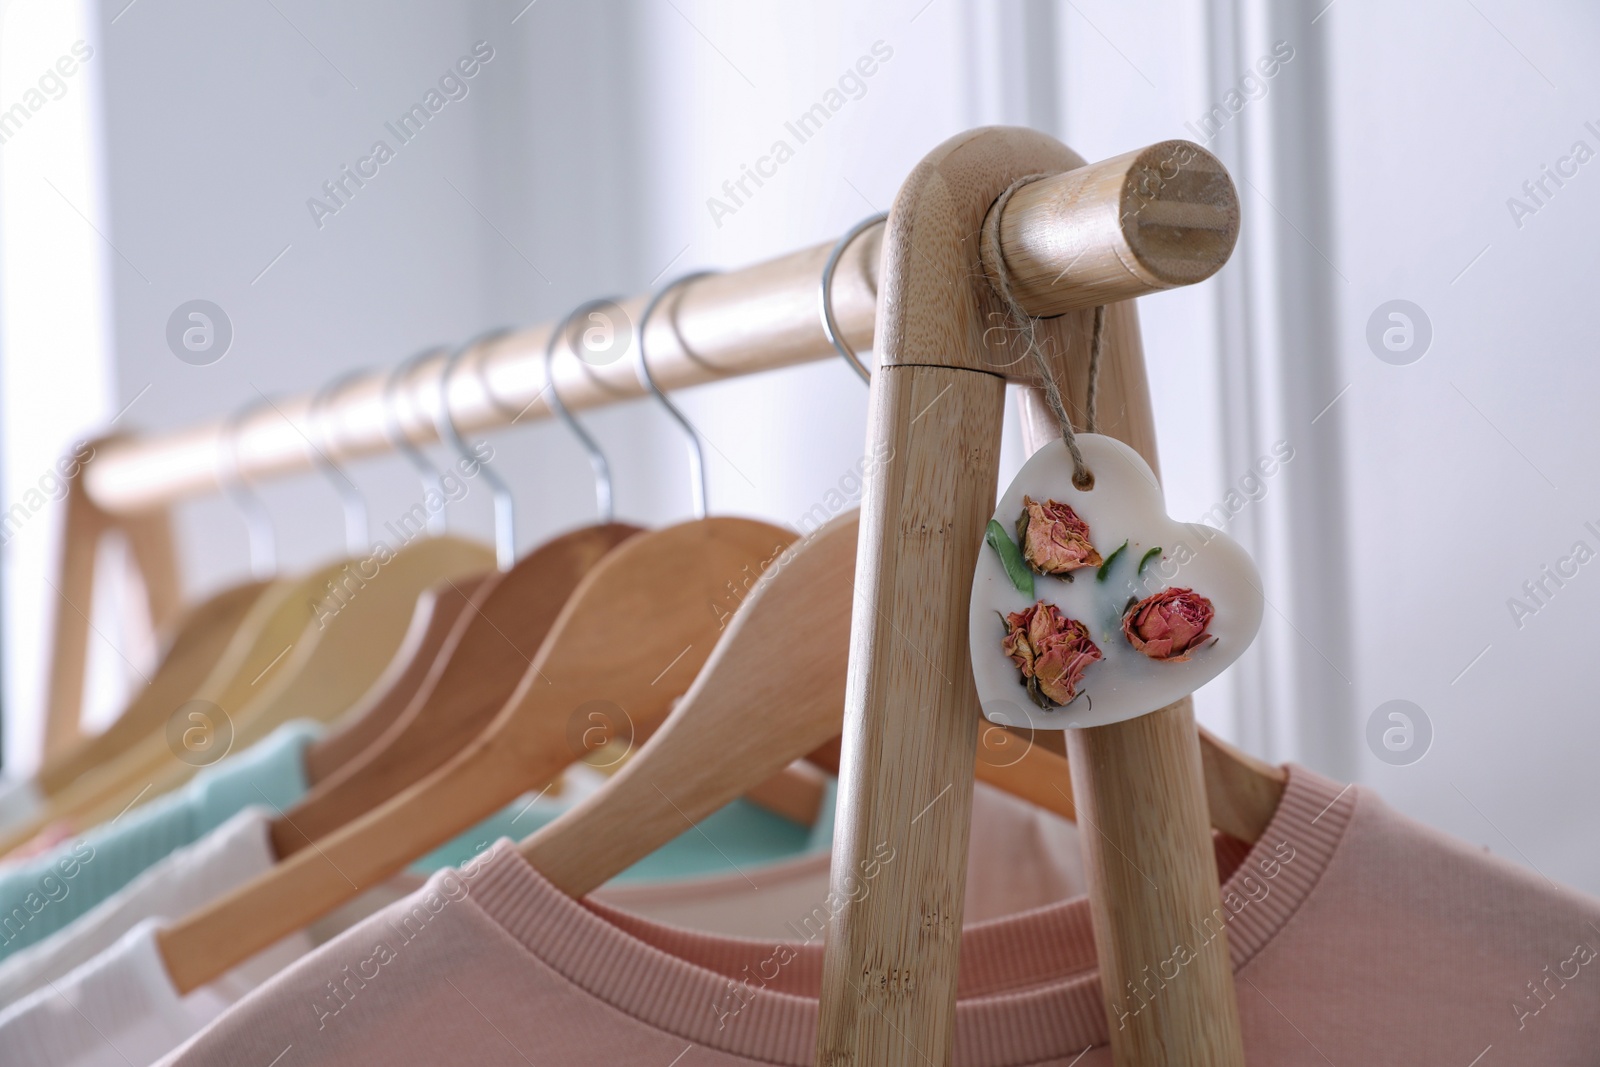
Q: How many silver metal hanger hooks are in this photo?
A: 7